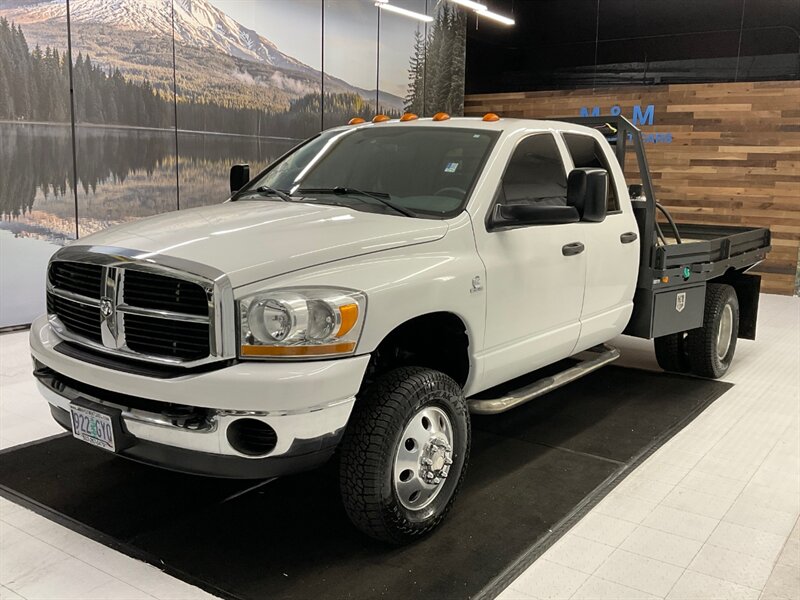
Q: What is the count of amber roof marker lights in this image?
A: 5